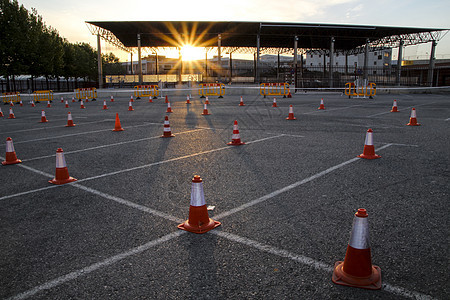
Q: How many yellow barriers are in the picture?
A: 7